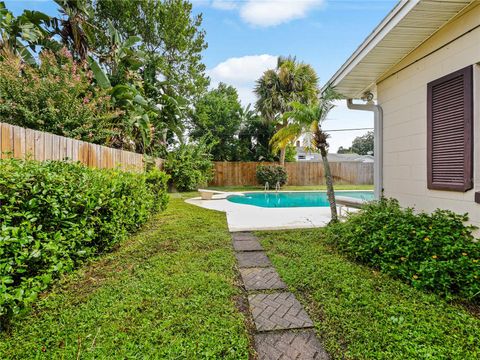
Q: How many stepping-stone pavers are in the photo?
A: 6